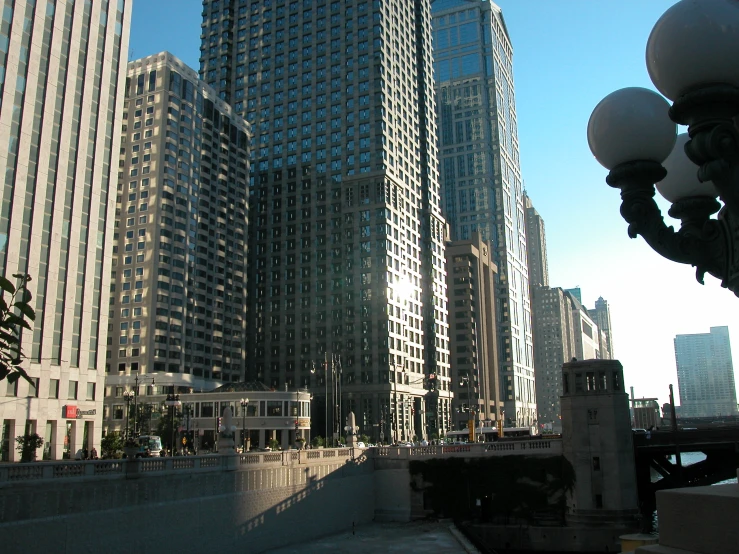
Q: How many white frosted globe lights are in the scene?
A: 3